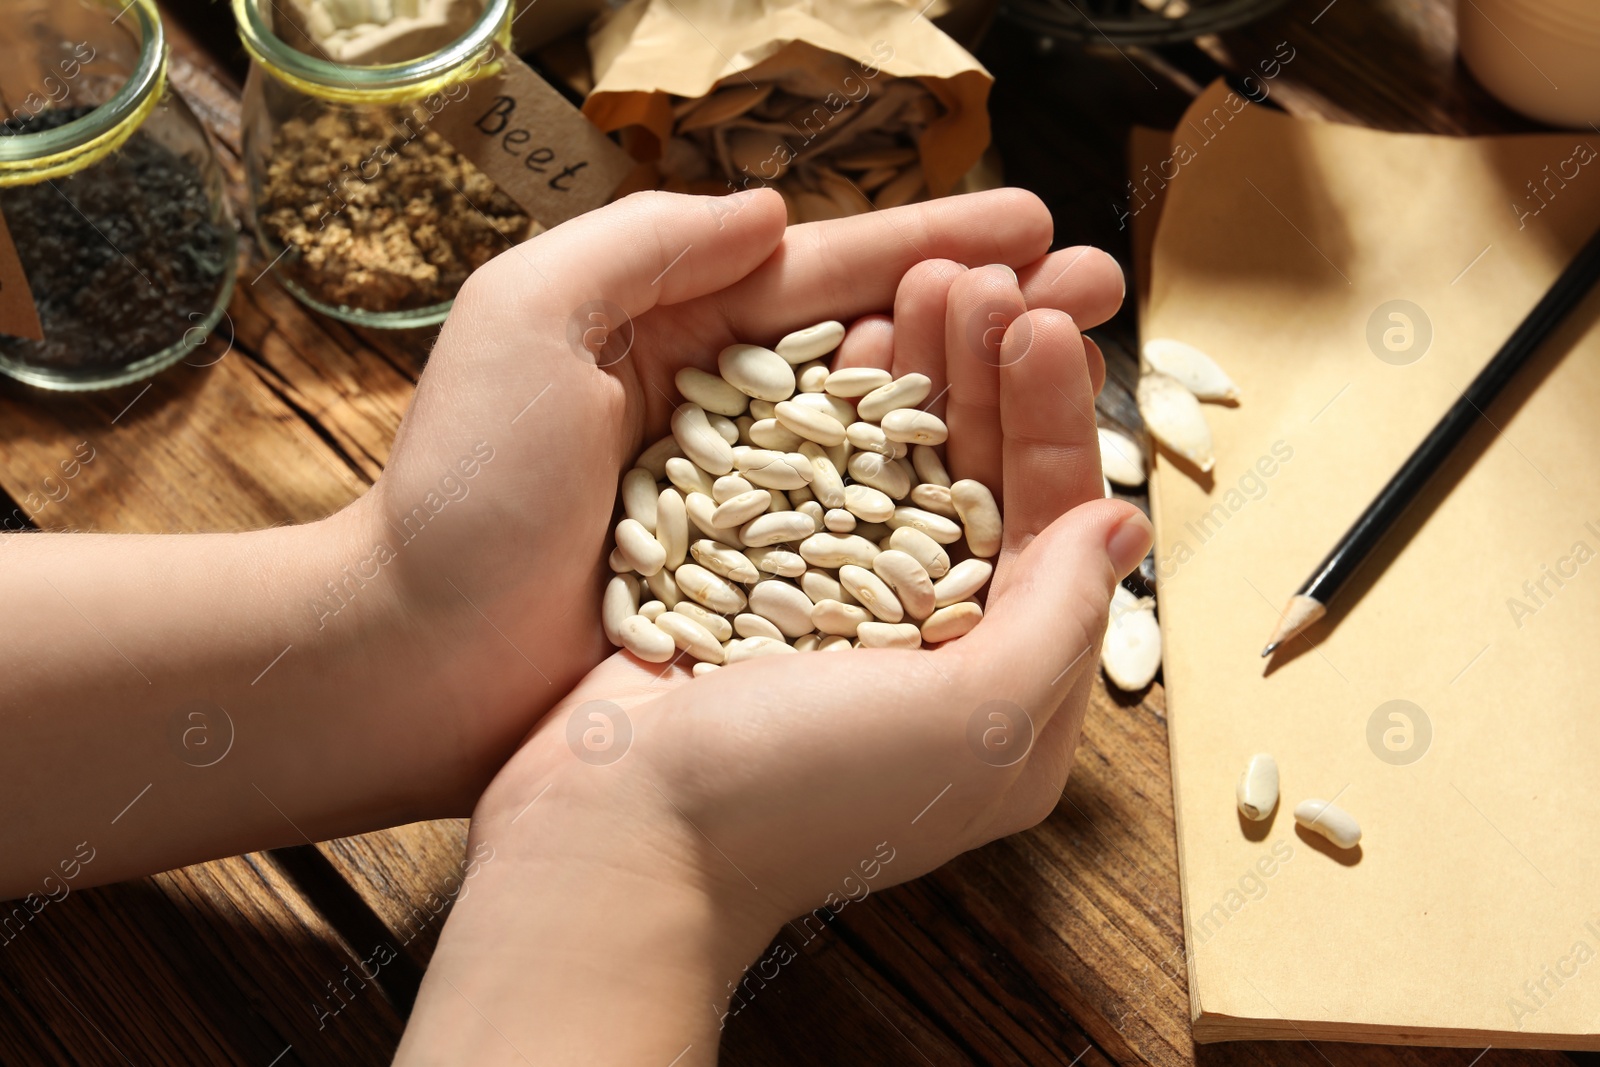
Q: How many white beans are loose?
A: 2